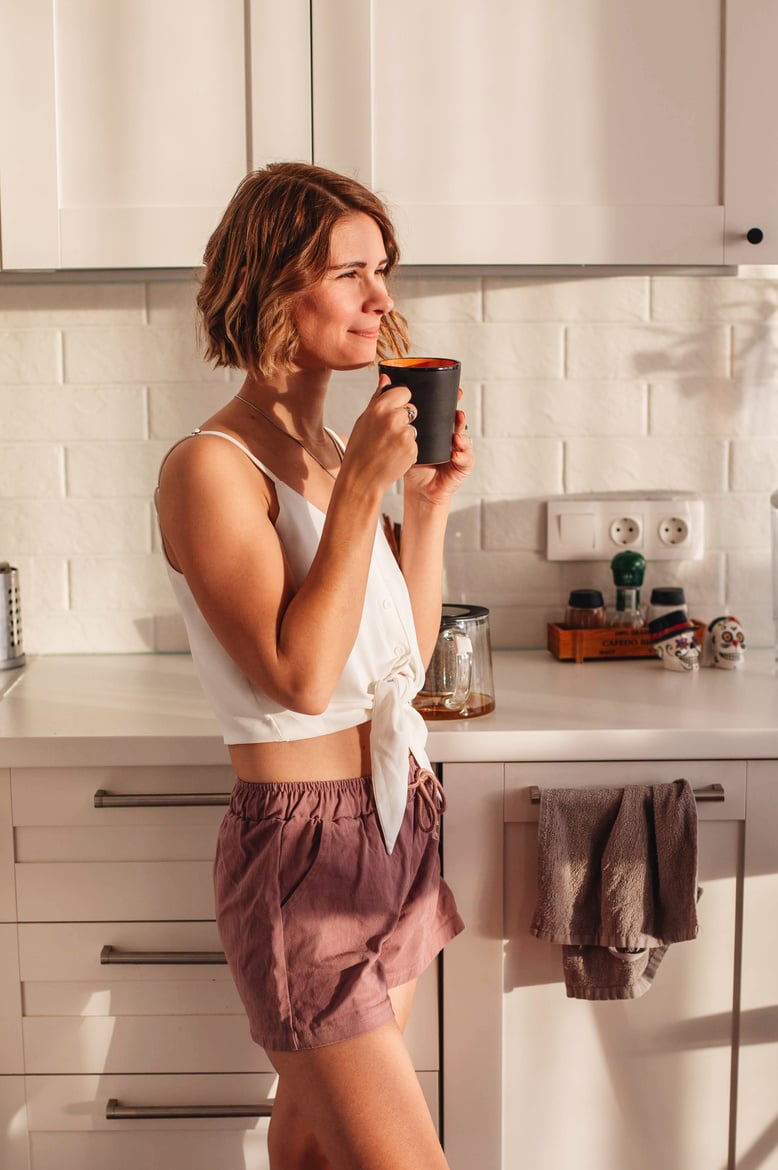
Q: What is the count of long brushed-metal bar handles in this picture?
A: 4